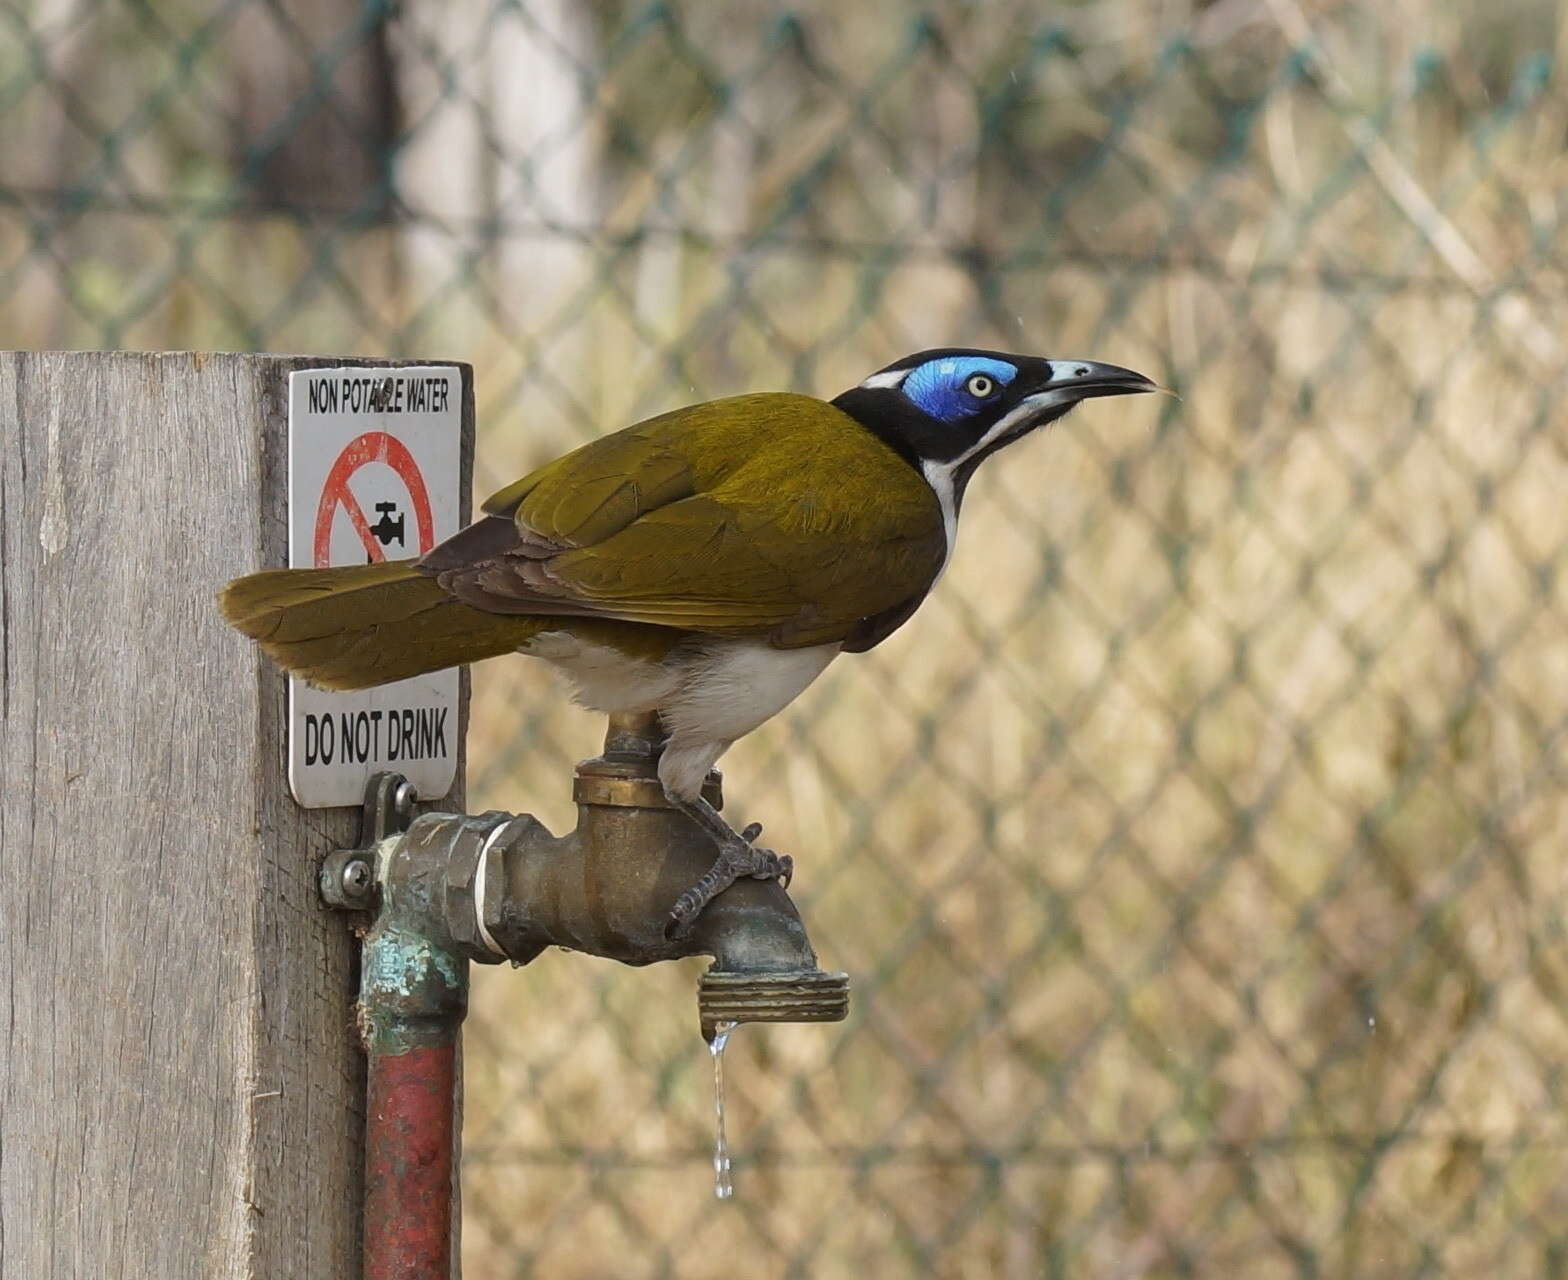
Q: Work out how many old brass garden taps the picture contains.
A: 1